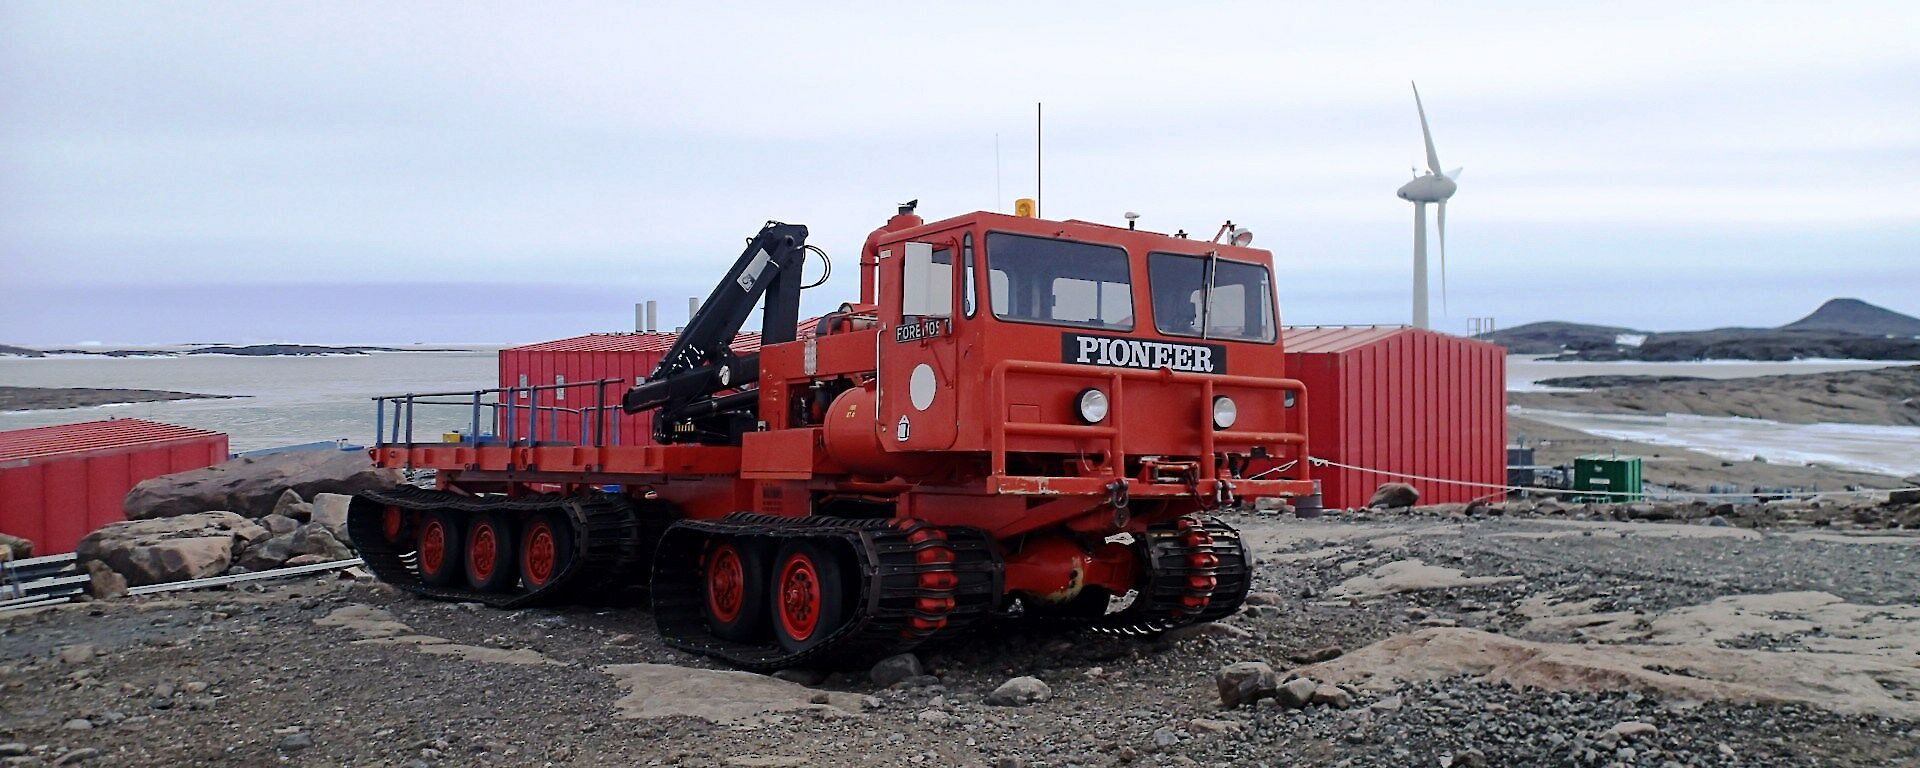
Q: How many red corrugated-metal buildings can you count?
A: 3